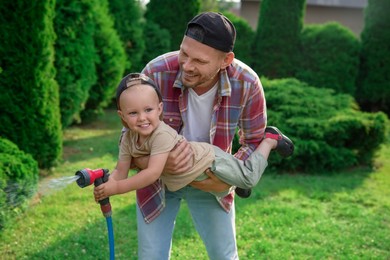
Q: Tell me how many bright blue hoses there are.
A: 1